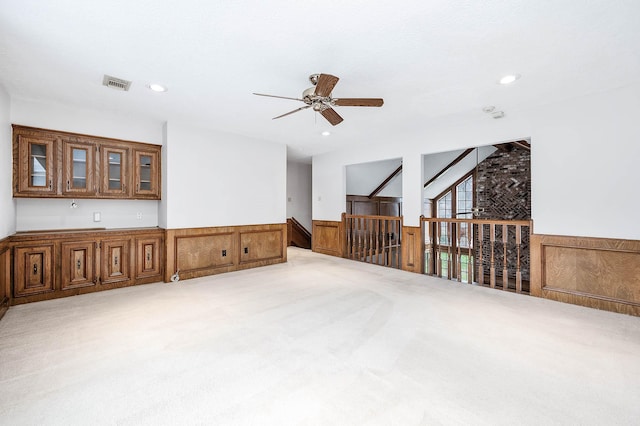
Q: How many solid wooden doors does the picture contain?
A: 4